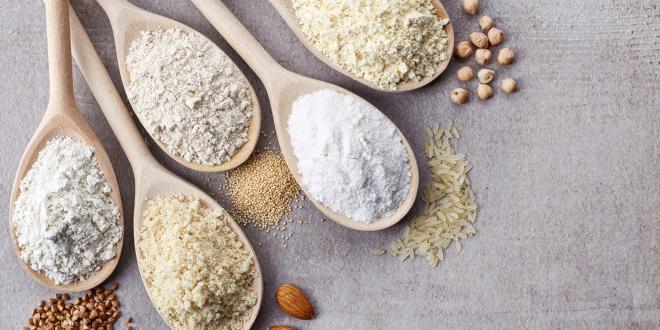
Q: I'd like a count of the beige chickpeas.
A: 12